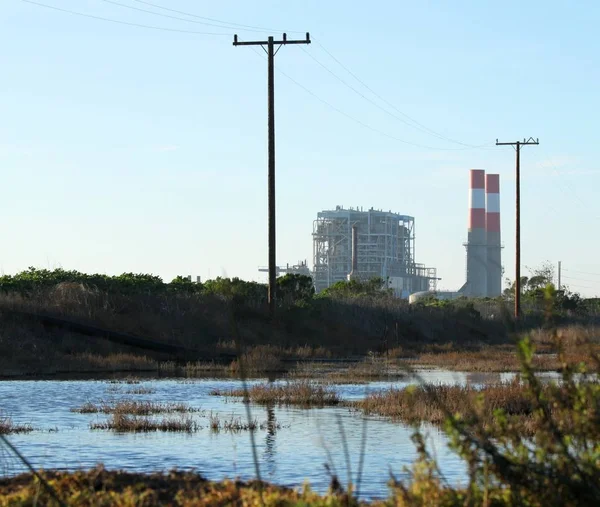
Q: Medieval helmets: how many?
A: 0